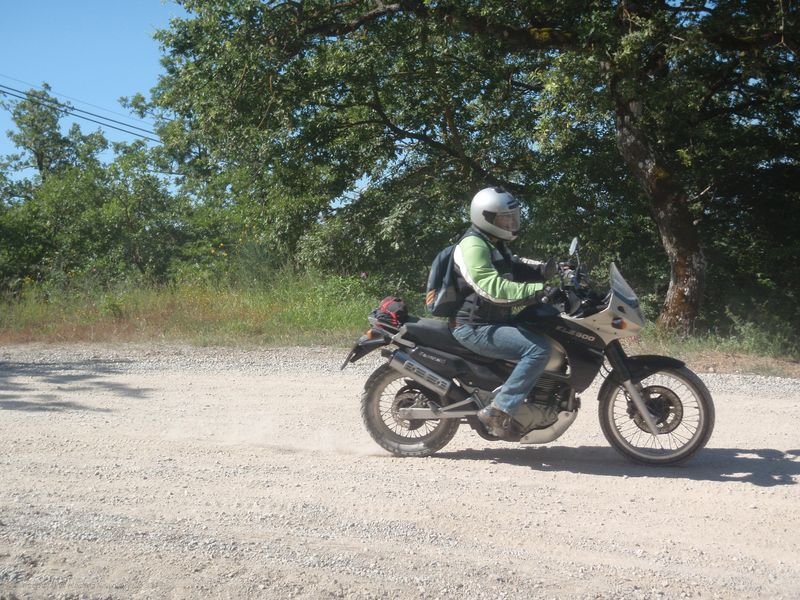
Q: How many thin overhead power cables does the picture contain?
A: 3